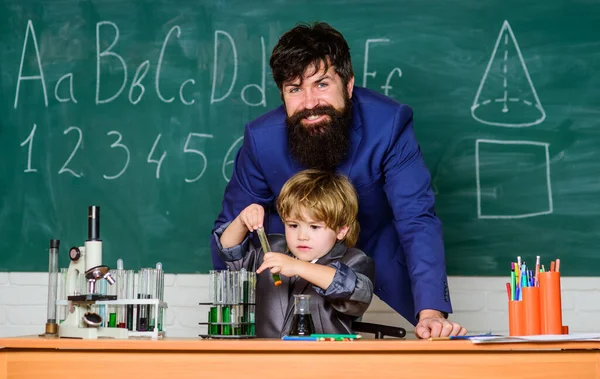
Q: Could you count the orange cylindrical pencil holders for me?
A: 3